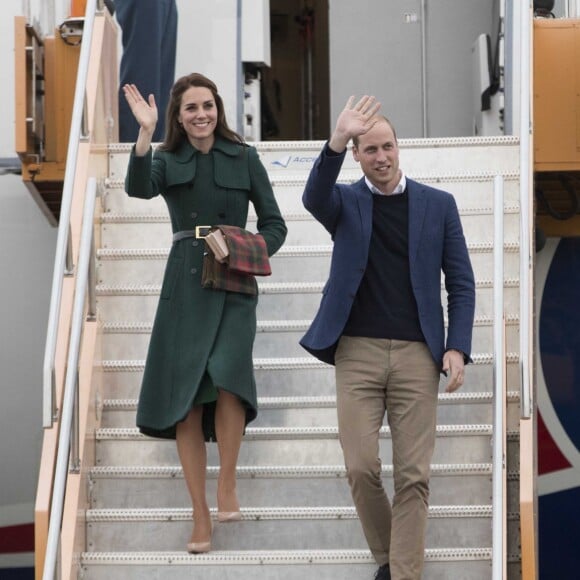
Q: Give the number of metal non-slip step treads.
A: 12